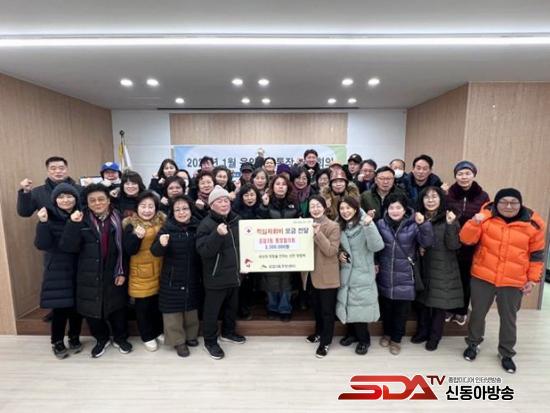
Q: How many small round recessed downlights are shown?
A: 11